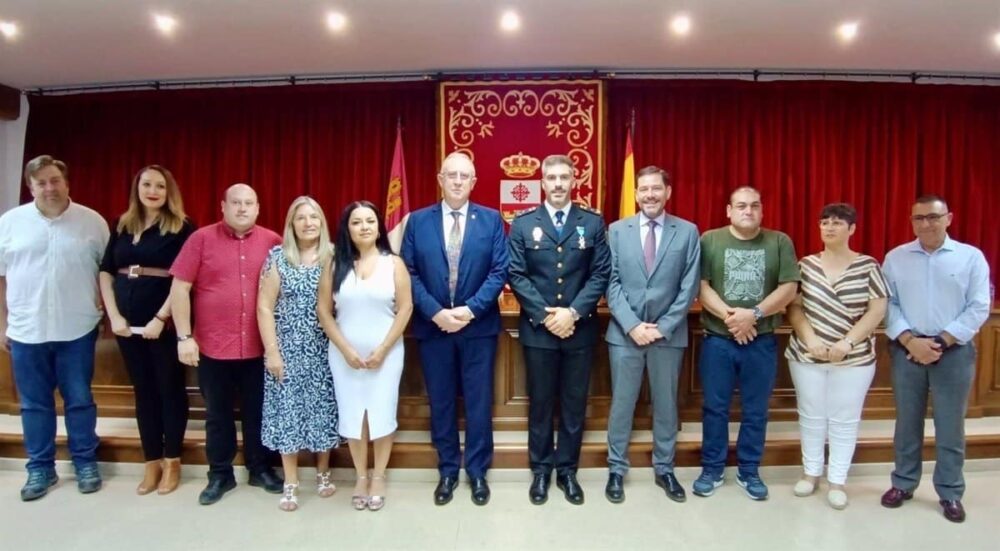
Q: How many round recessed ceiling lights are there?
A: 7